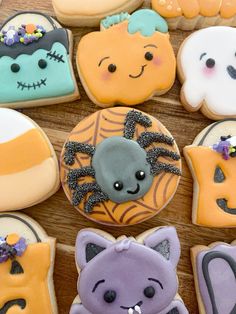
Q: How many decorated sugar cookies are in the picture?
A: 11